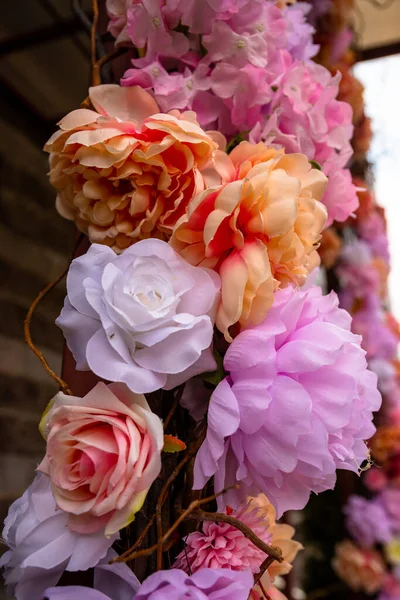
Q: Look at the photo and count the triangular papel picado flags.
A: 0